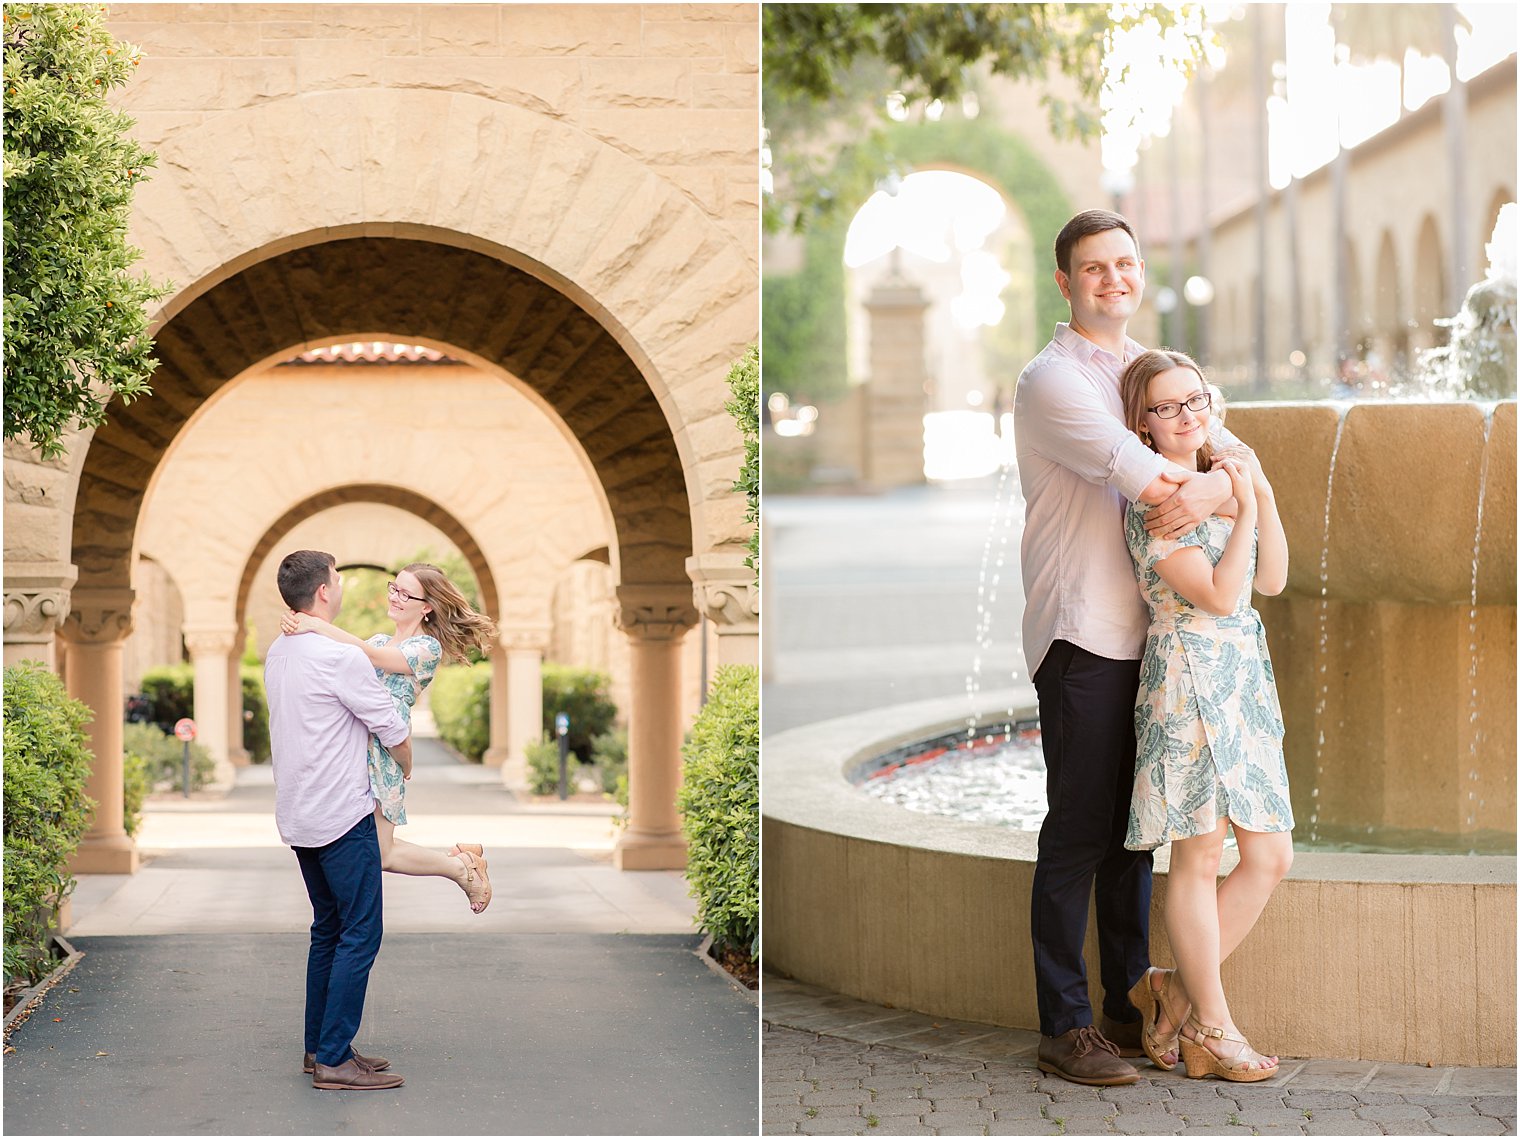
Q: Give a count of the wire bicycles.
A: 0